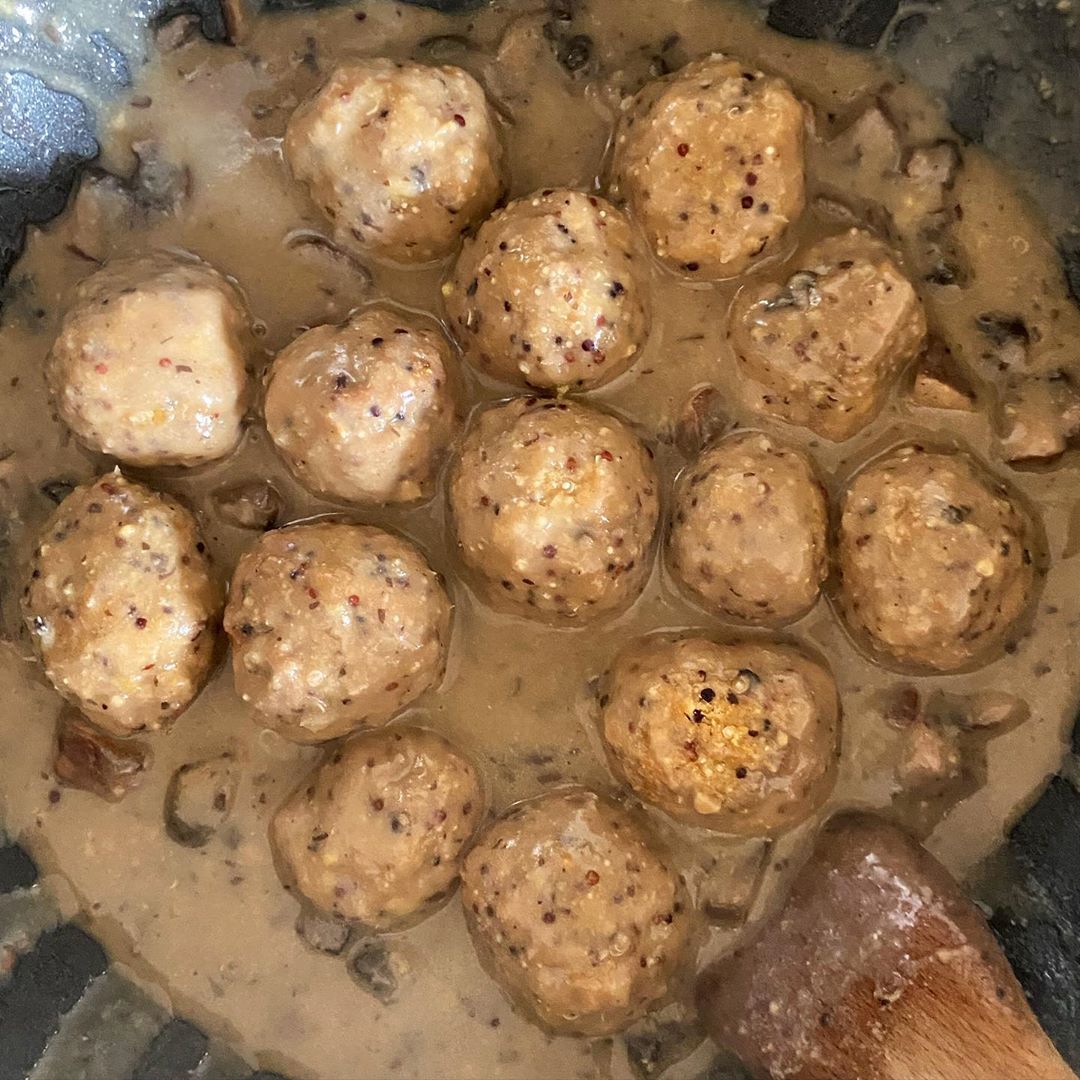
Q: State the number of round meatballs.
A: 14